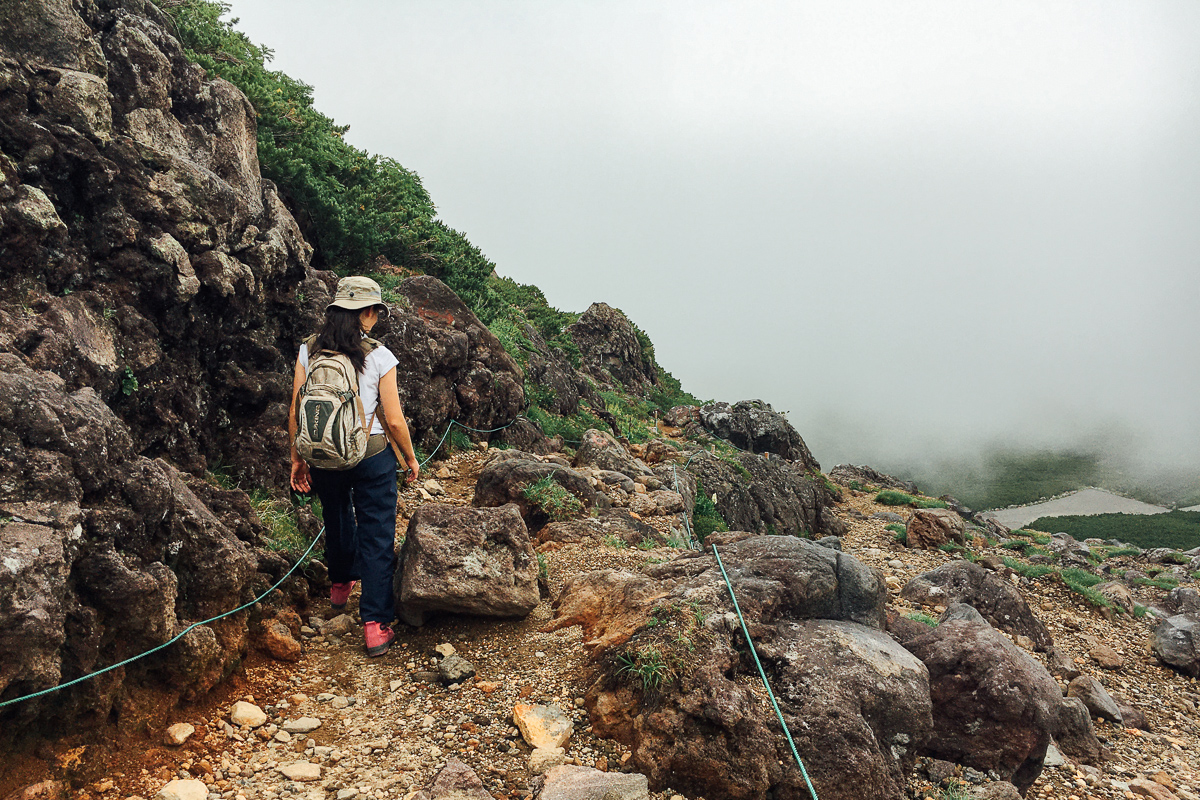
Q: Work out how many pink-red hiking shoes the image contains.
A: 2